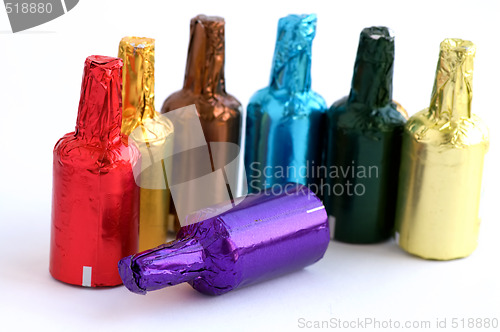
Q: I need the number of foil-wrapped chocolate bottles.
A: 7